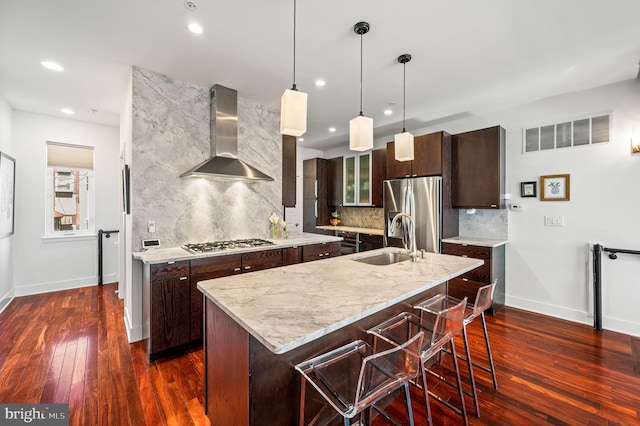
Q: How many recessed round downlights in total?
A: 7